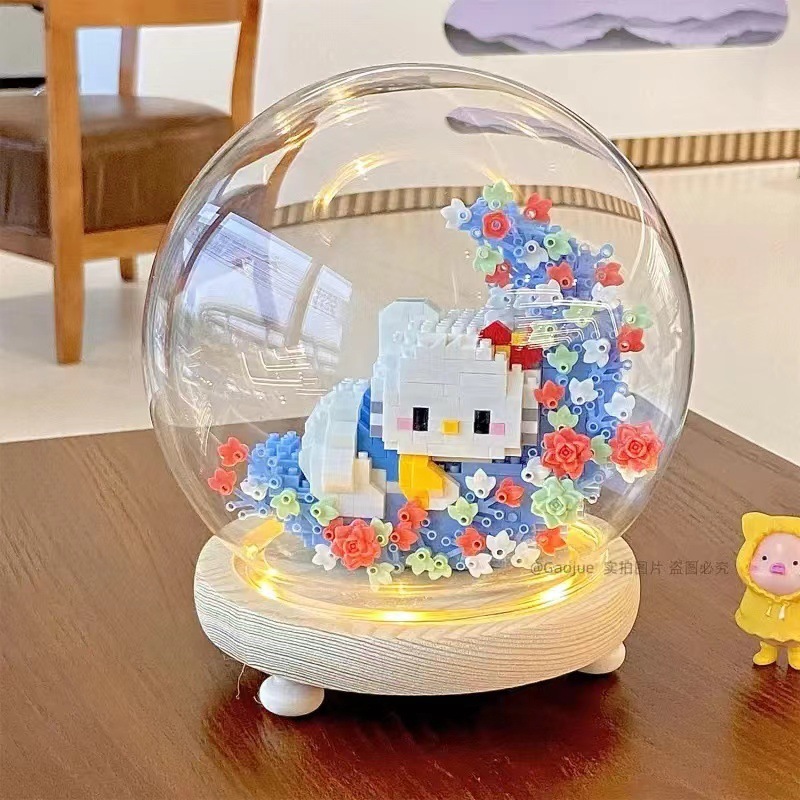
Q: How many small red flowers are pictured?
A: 15